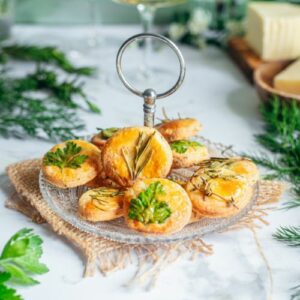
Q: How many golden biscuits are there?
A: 9